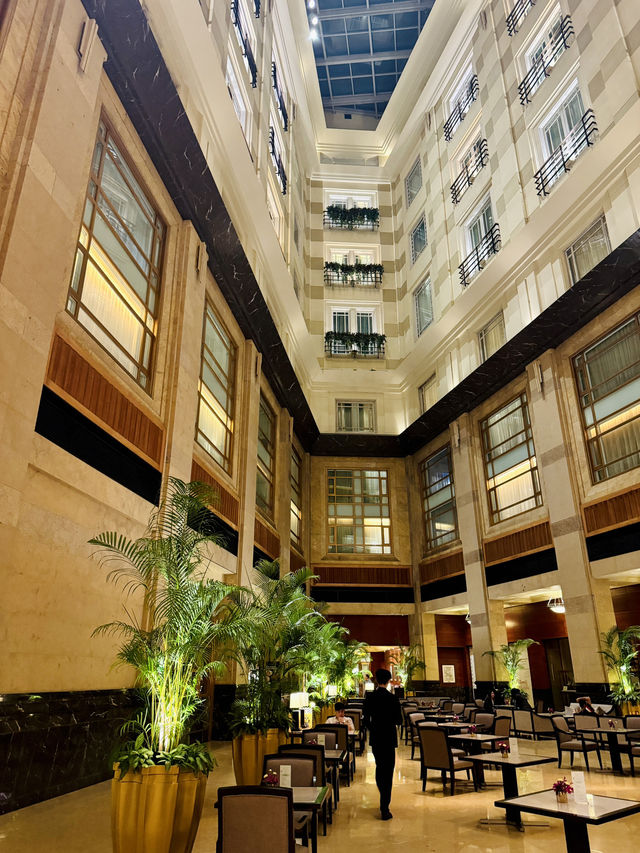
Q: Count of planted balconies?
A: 3